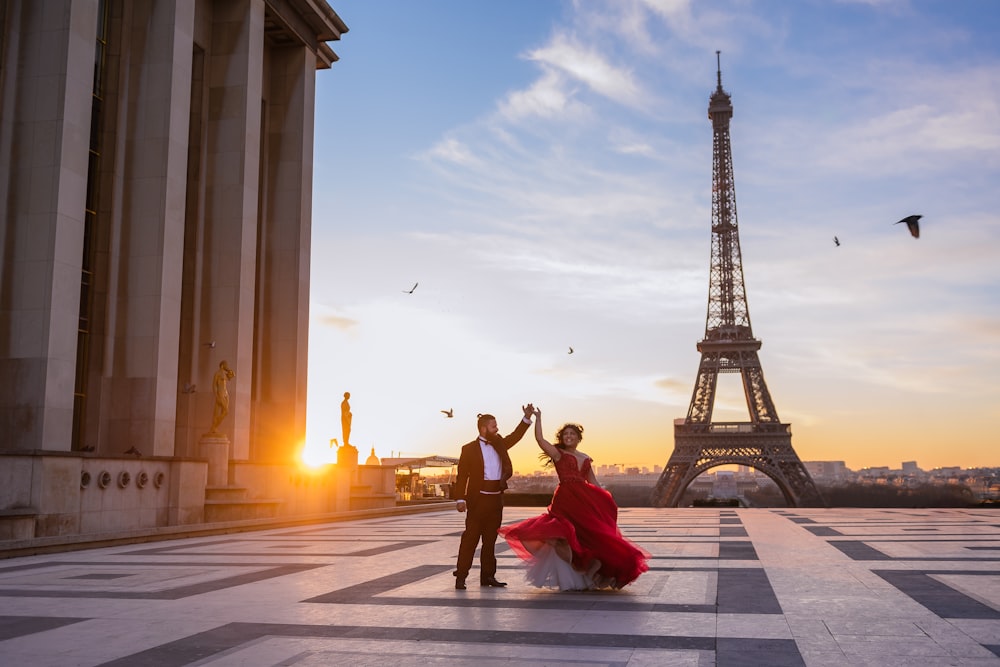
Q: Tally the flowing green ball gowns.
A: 0